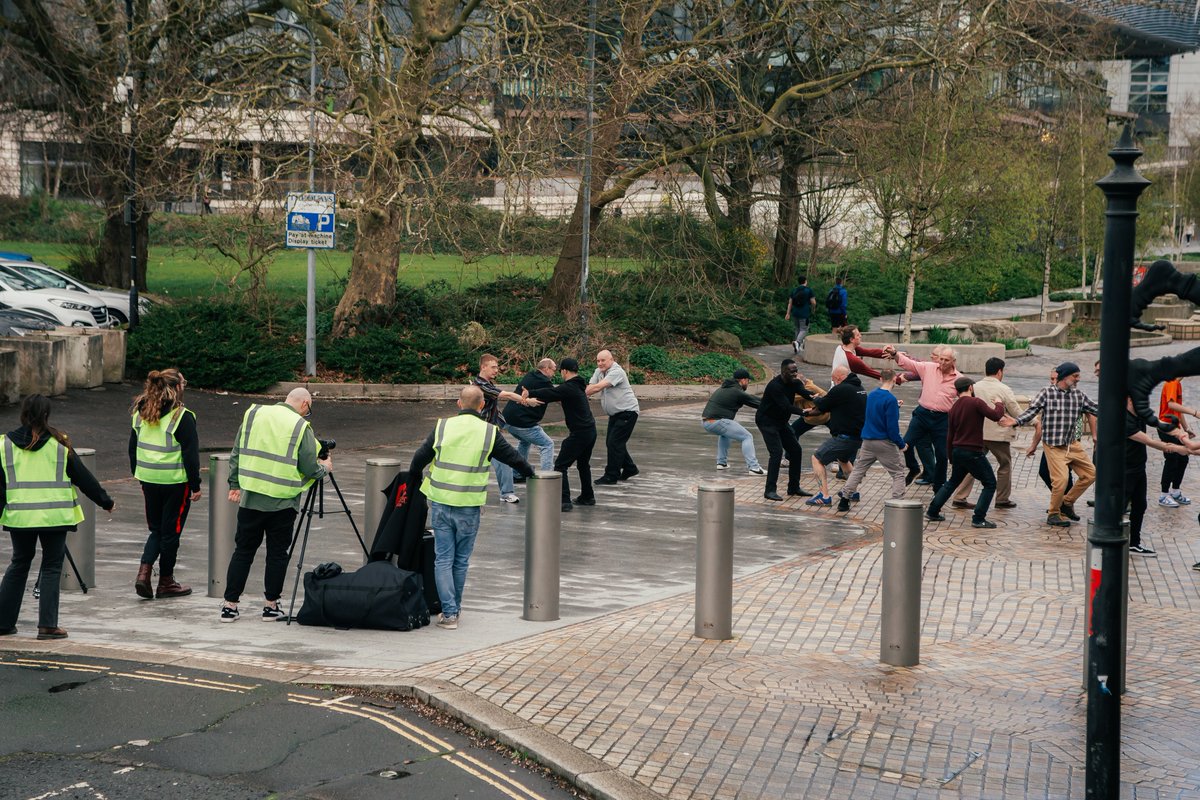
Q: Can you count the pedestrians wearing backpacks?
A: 2